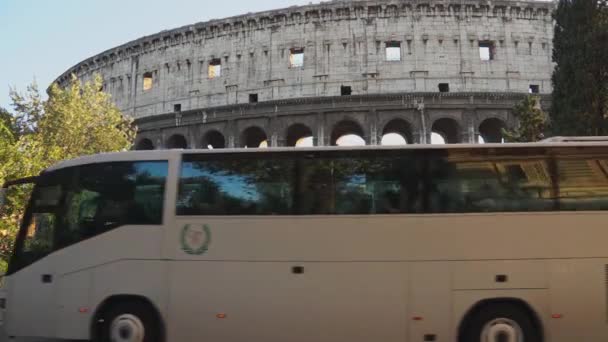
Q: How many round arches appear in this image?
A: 9